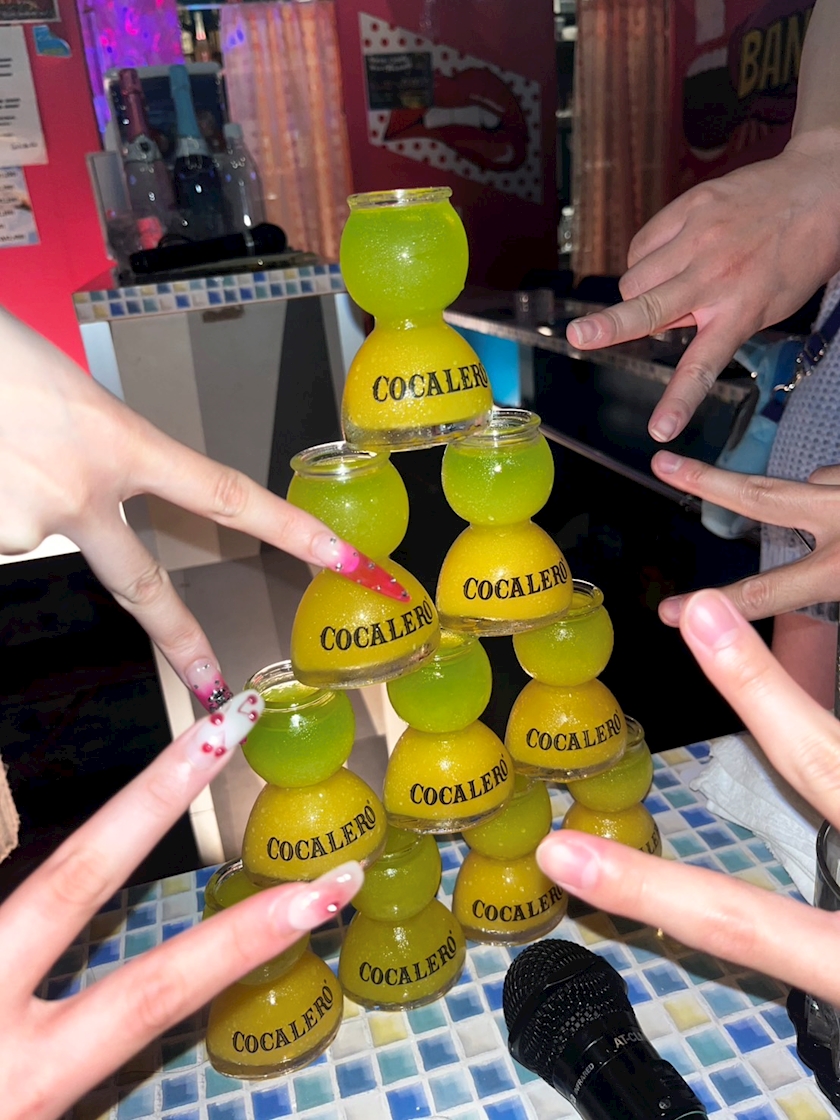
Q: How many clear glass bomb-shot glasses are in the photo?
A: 10